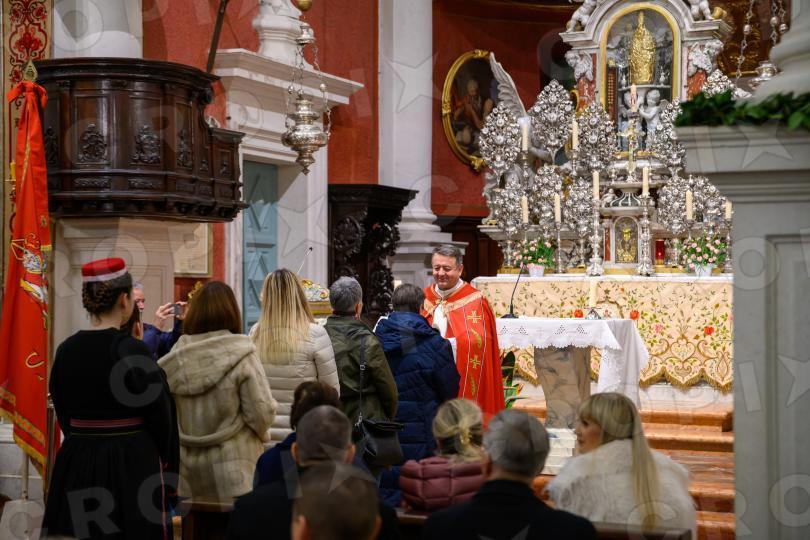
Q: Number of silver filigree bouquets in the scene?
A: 10